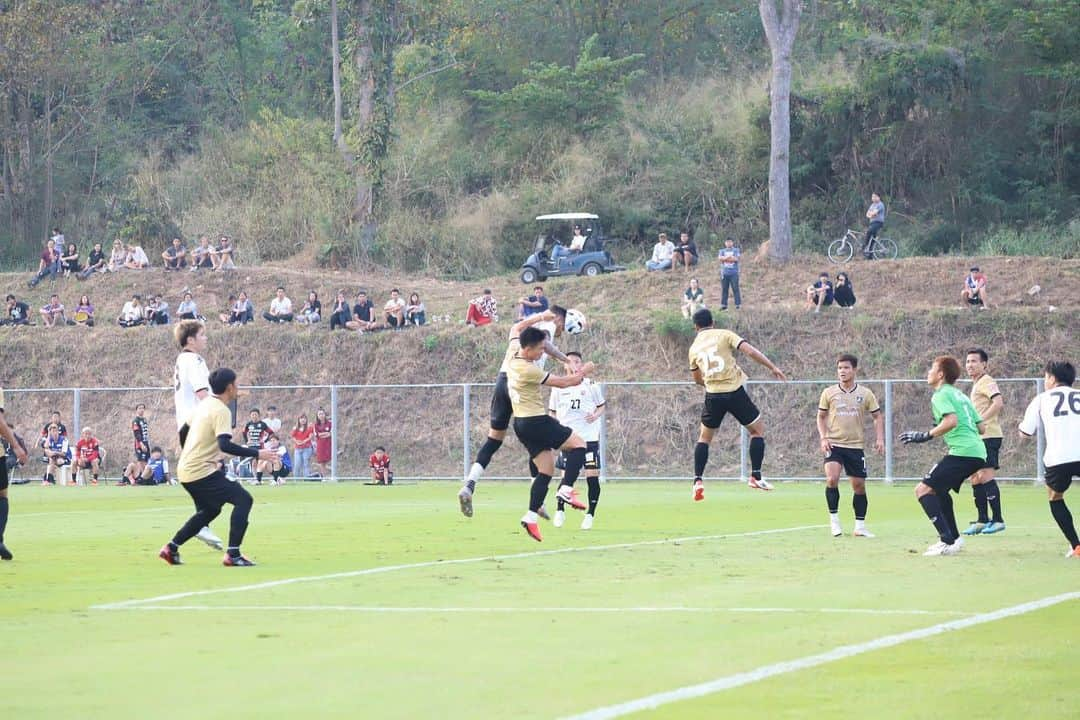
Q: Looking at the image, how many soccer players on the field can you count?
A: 11